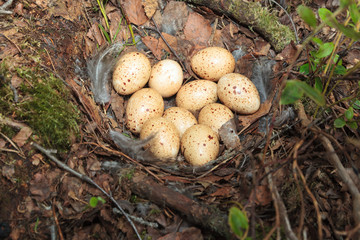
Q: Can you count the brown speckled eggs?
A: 10